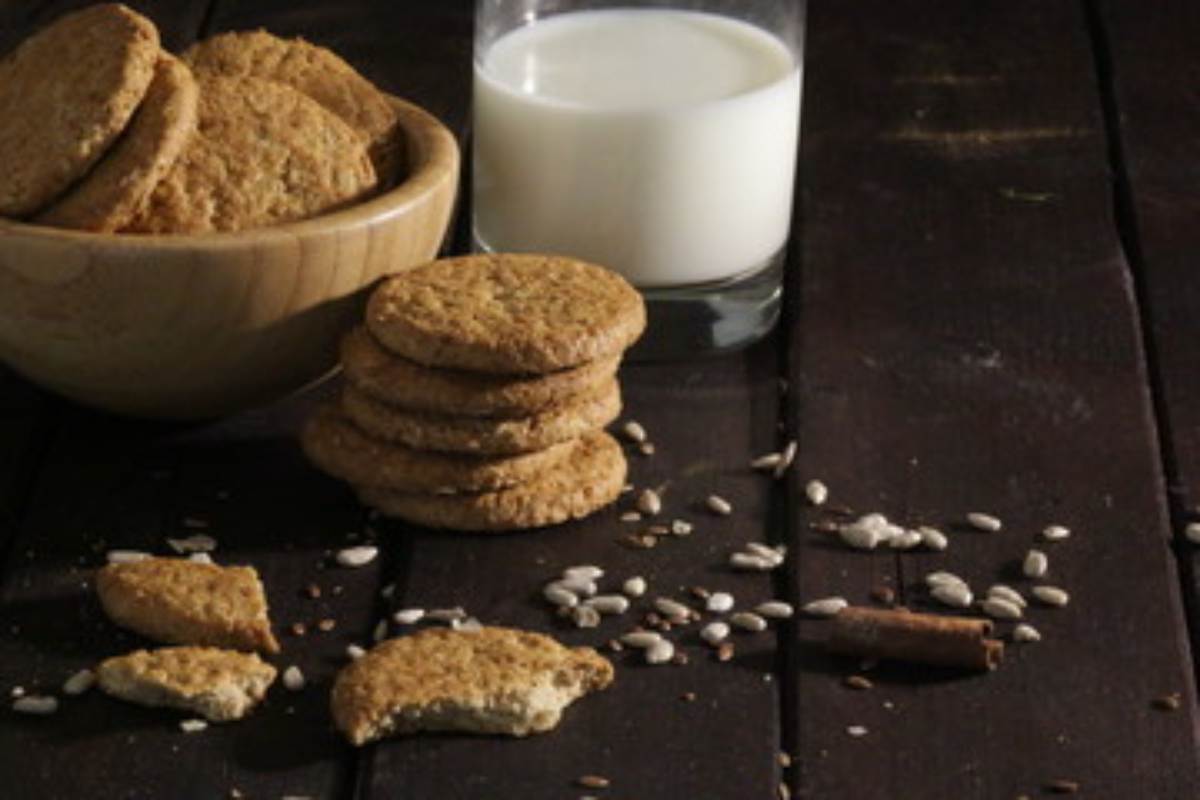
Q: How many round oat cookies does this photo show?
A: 9